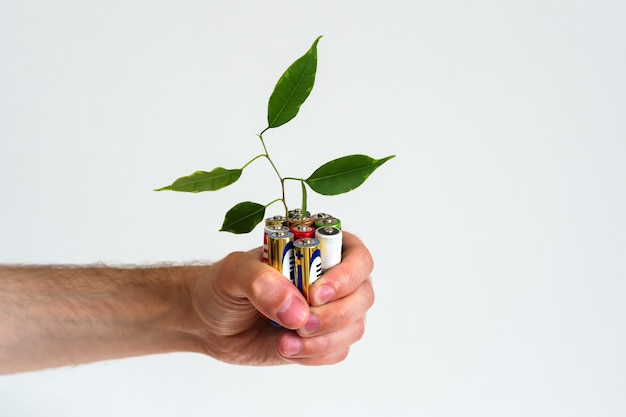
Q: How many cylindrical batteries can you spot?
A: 10